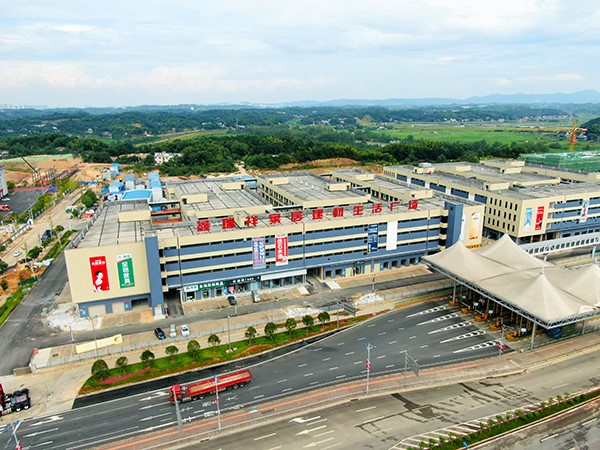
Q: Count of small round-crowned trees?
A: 11